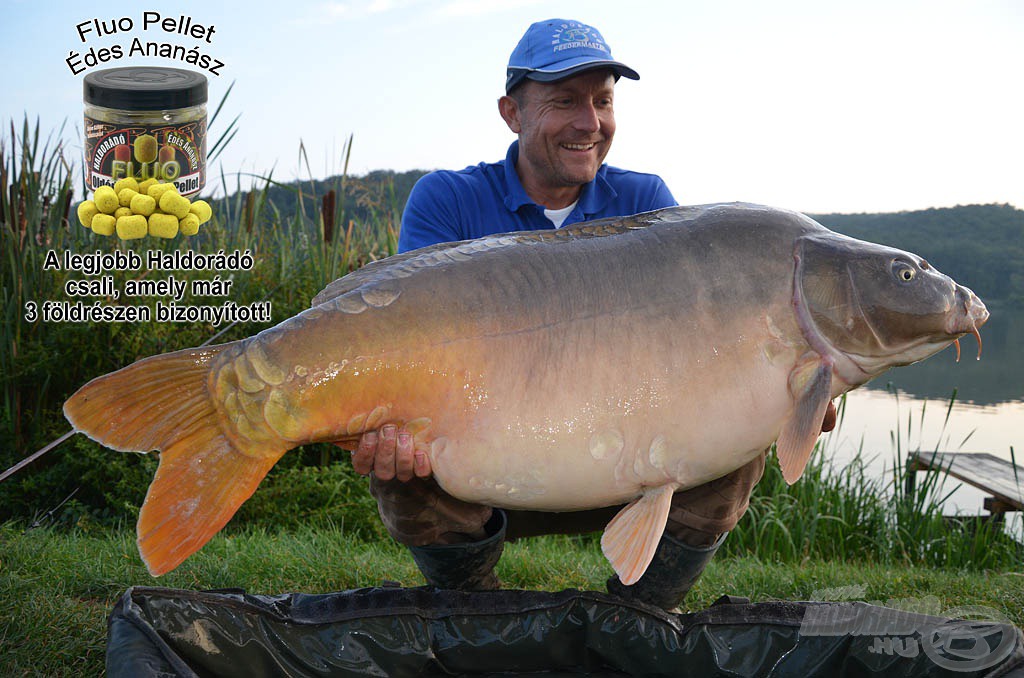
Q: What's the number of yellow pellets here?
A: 14